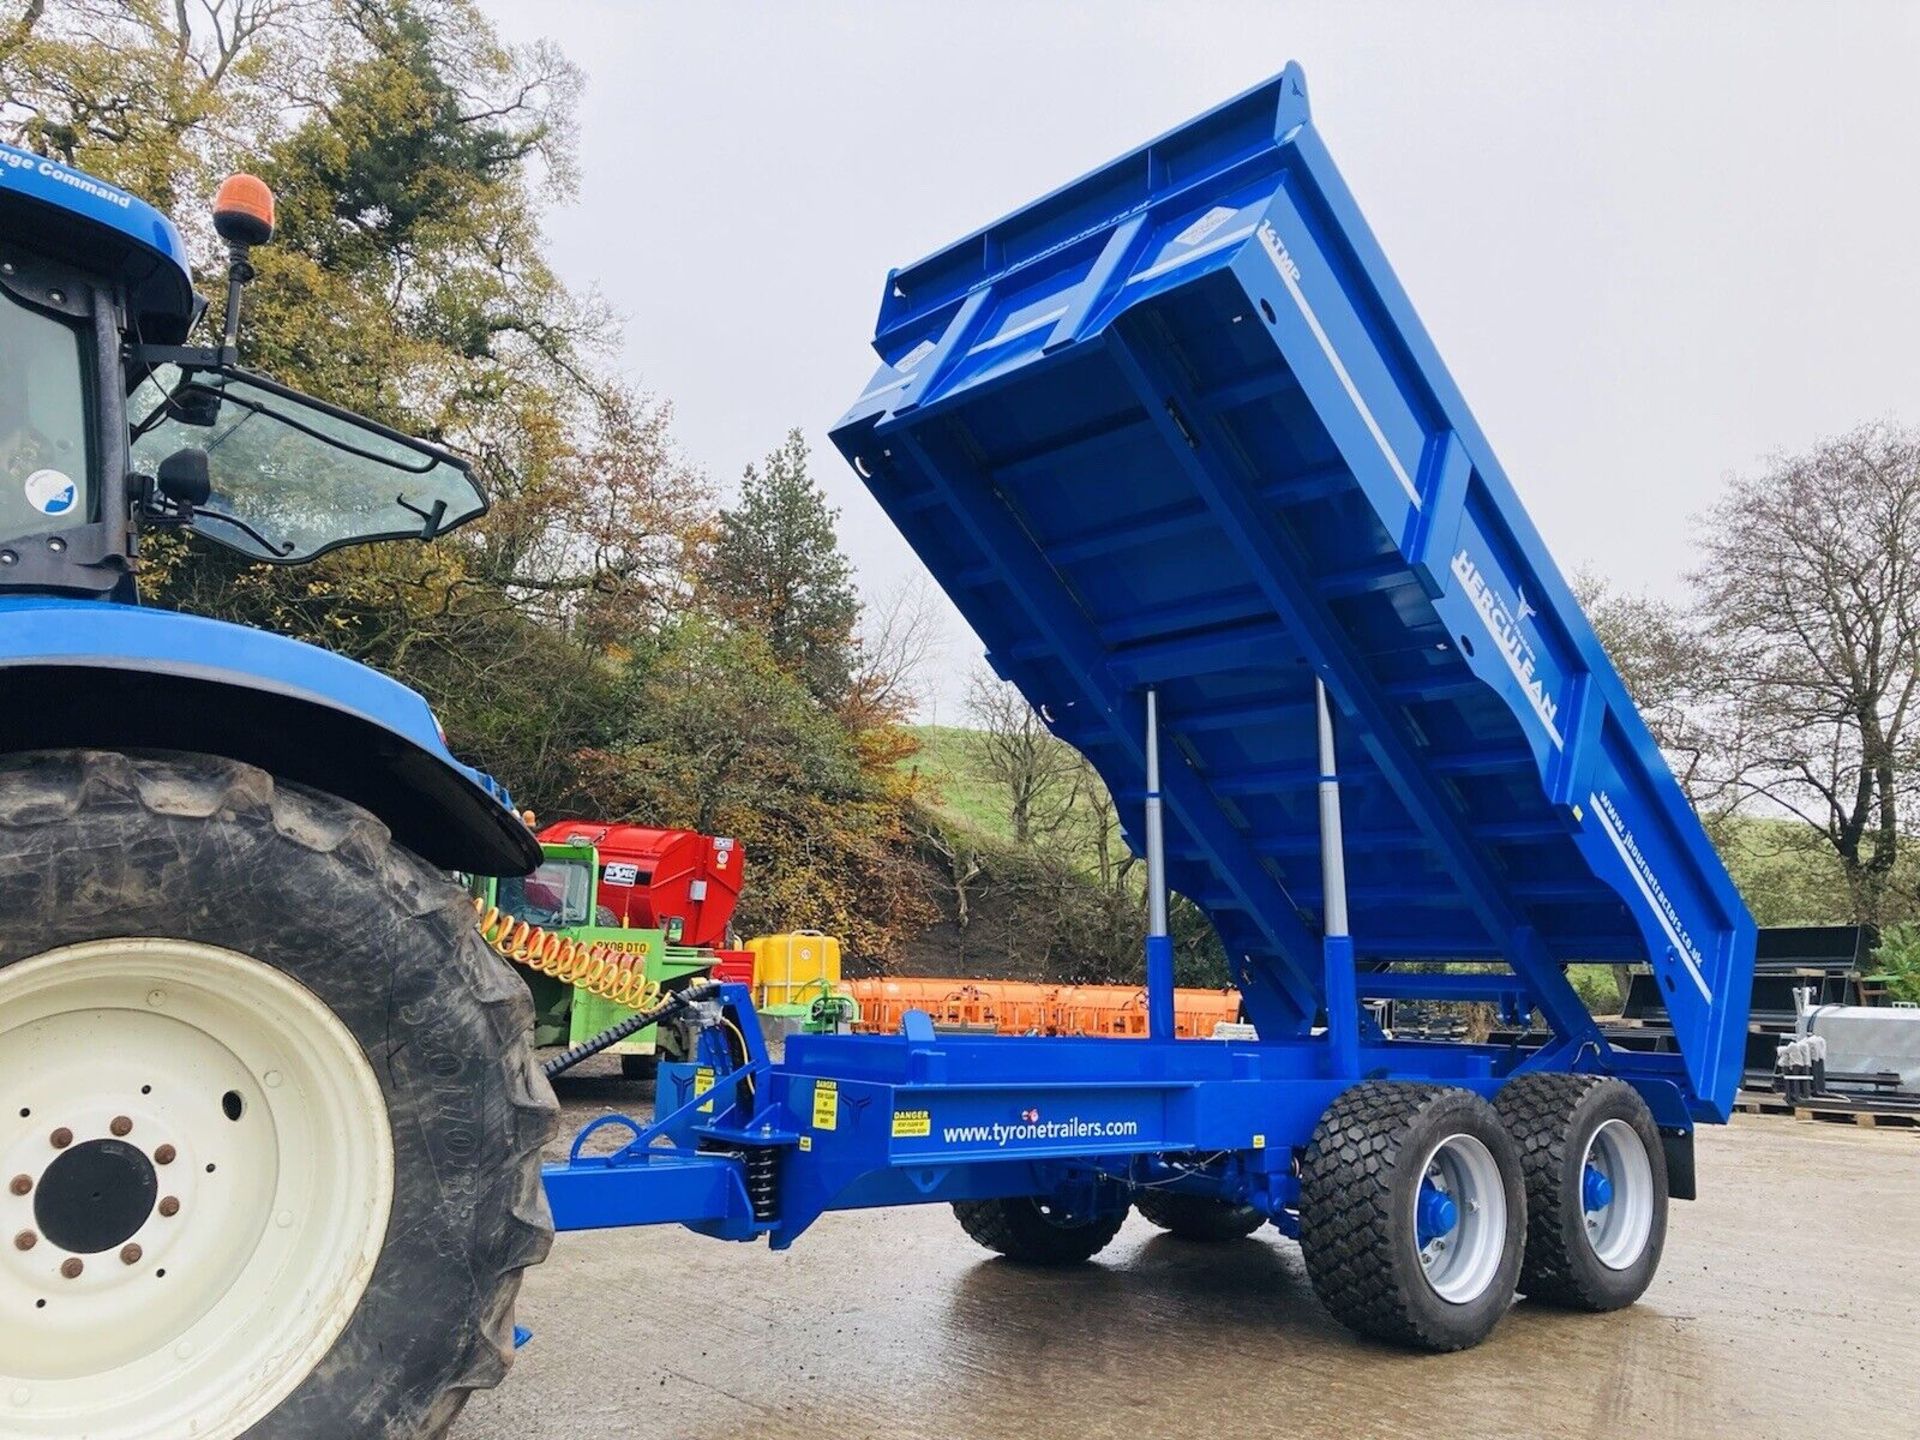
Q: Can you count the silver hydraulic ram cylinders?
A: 2